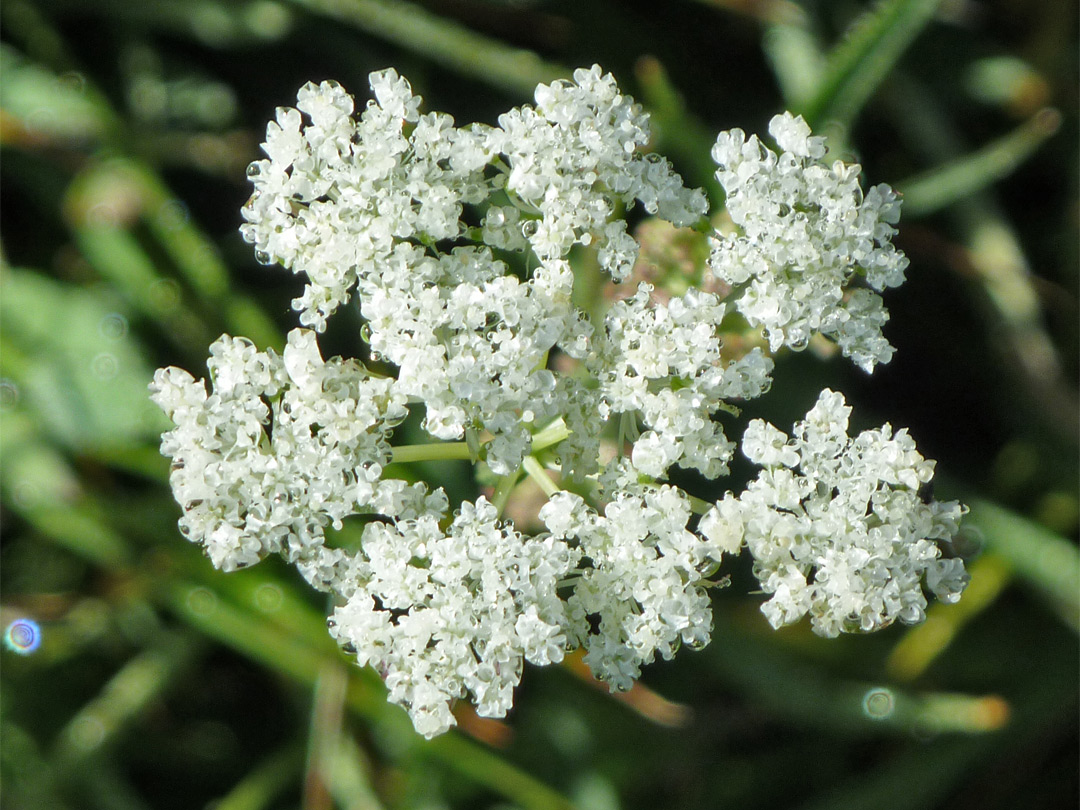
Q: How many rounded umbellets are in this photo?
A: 9